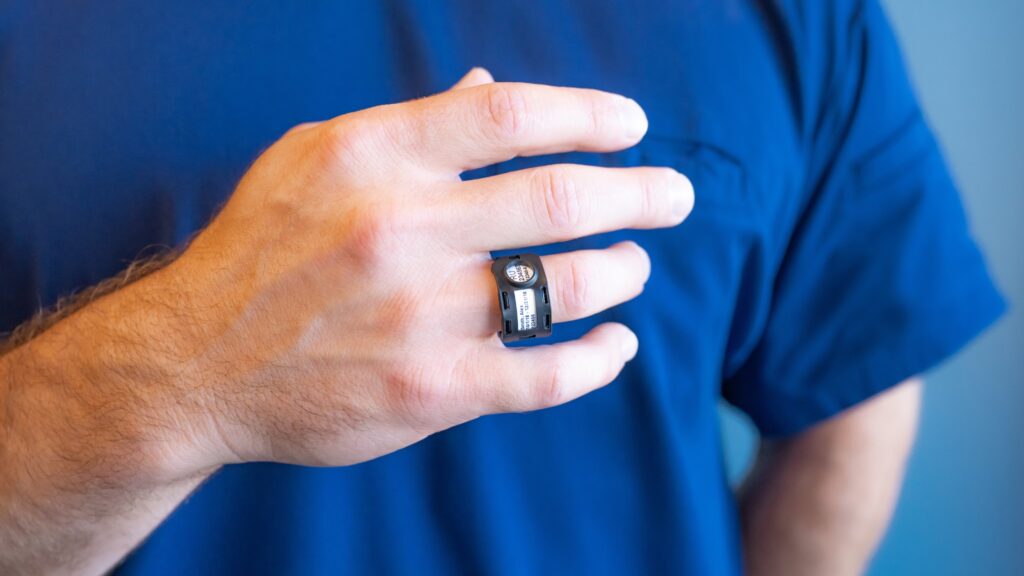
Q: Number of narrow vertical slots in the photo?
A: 4